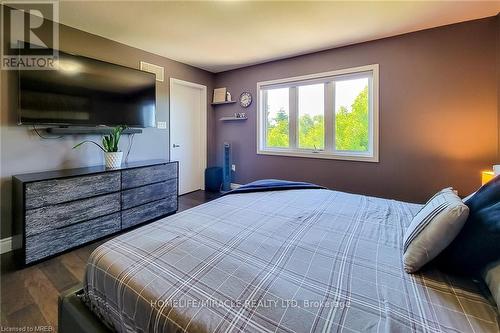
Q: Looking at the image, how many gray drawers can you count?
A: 6